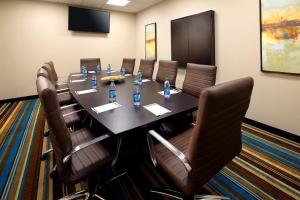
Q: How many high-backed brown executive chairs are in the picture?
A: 10